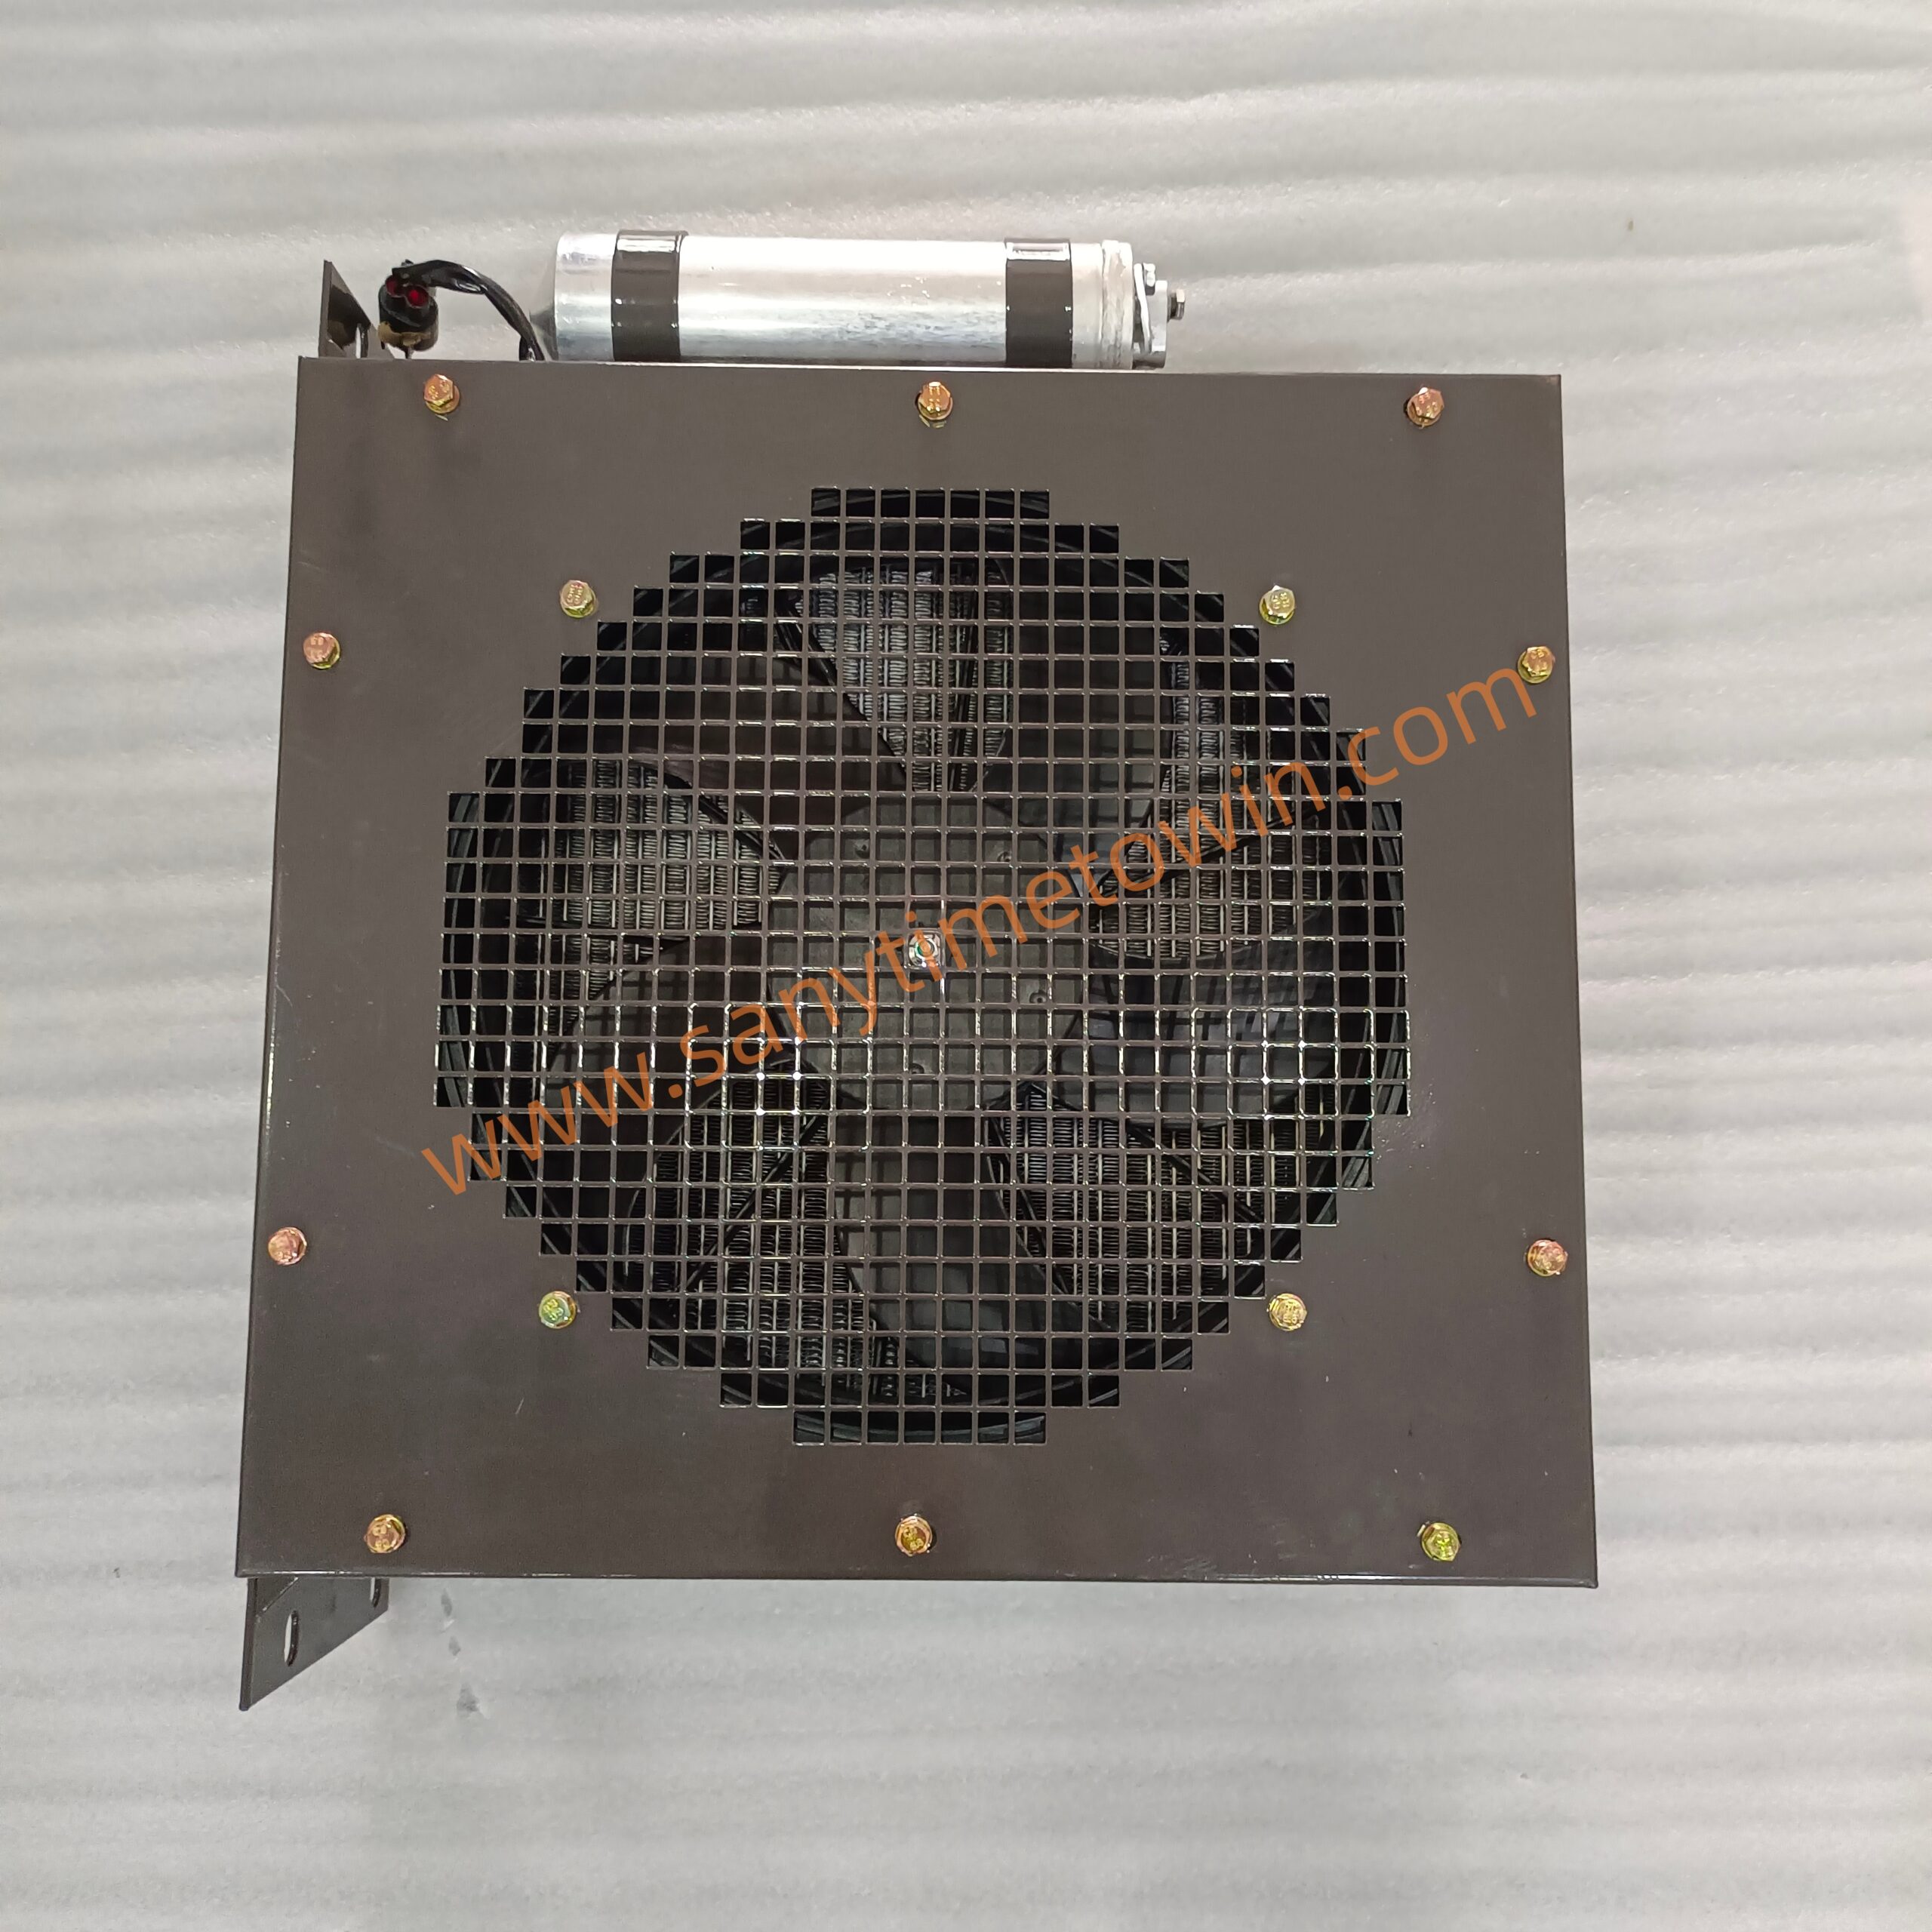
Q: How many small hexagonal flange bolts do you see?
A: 14